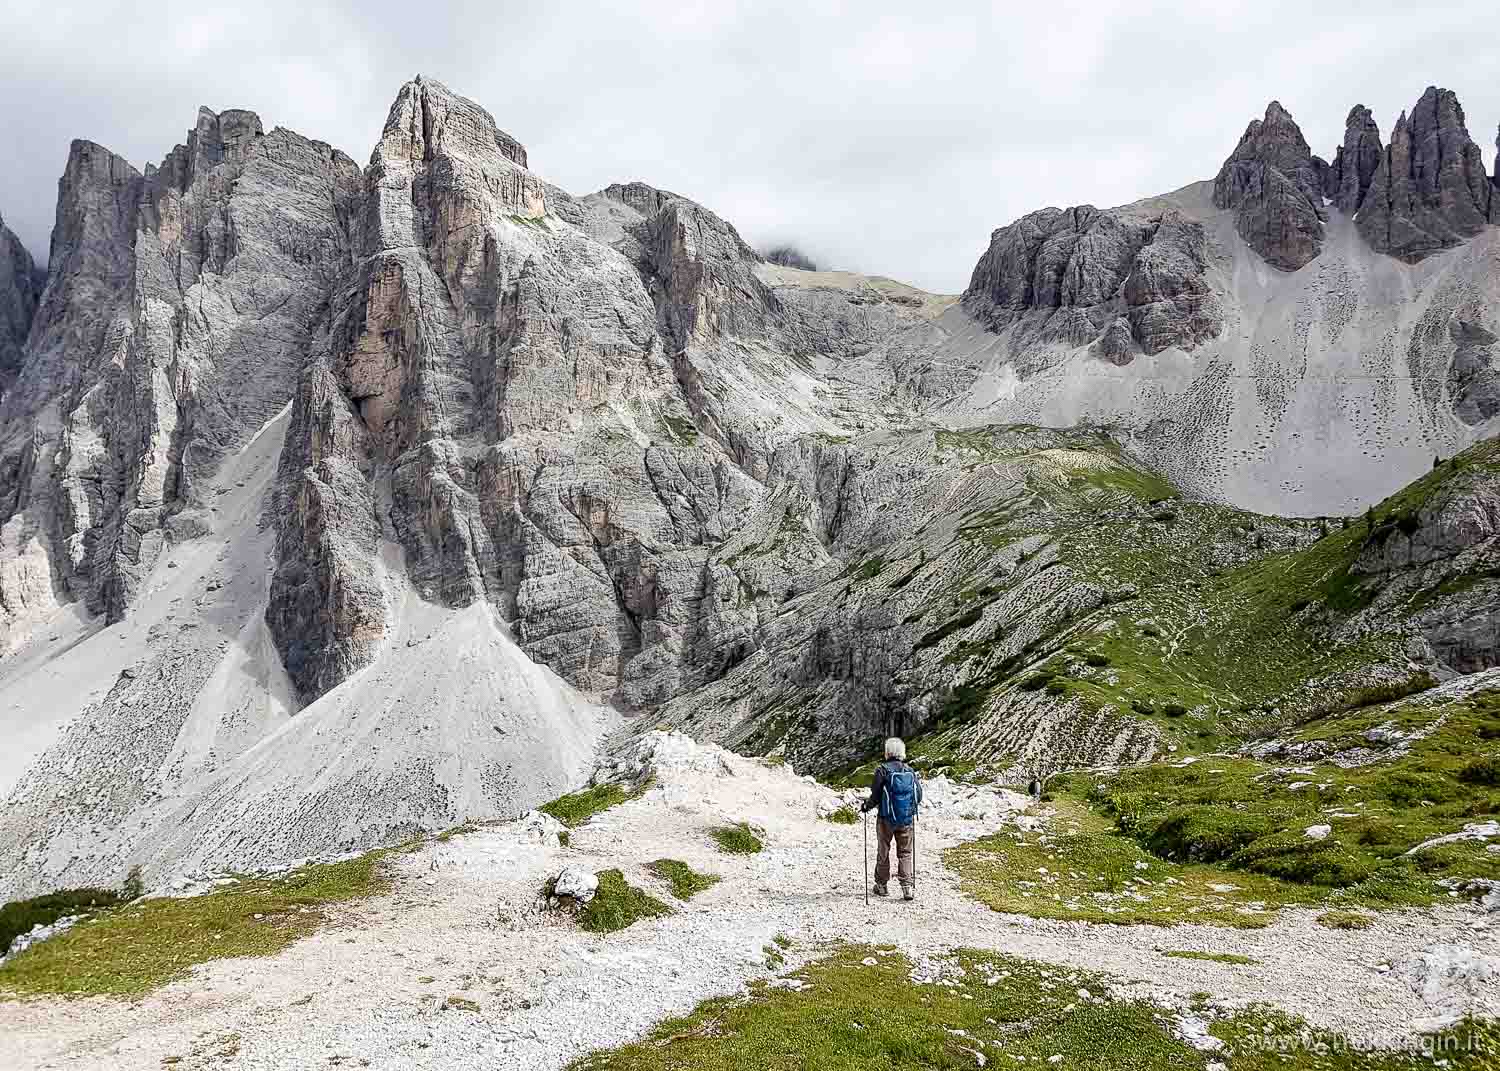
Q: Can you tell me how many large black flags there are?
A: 0